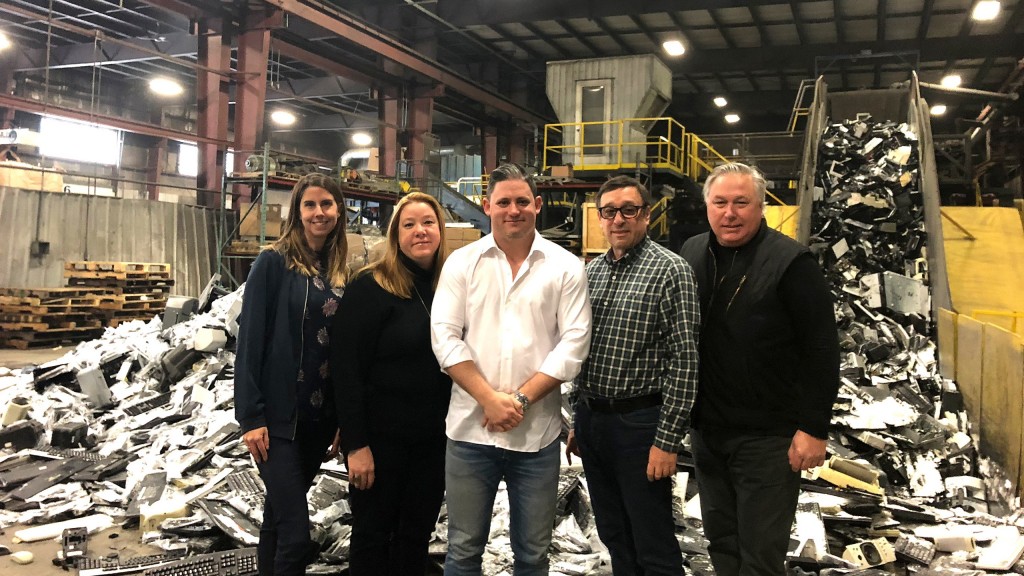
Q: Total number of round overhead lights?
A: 10